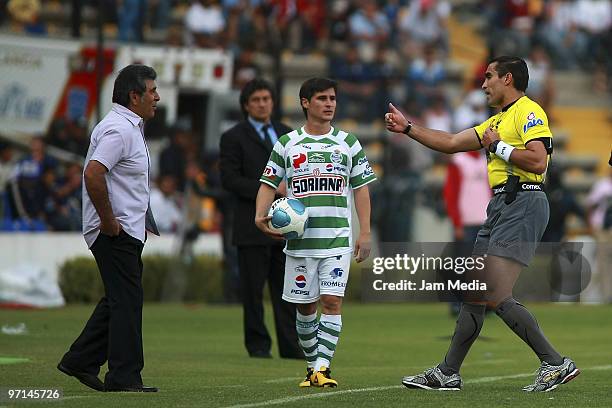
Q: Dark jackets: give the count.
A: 1